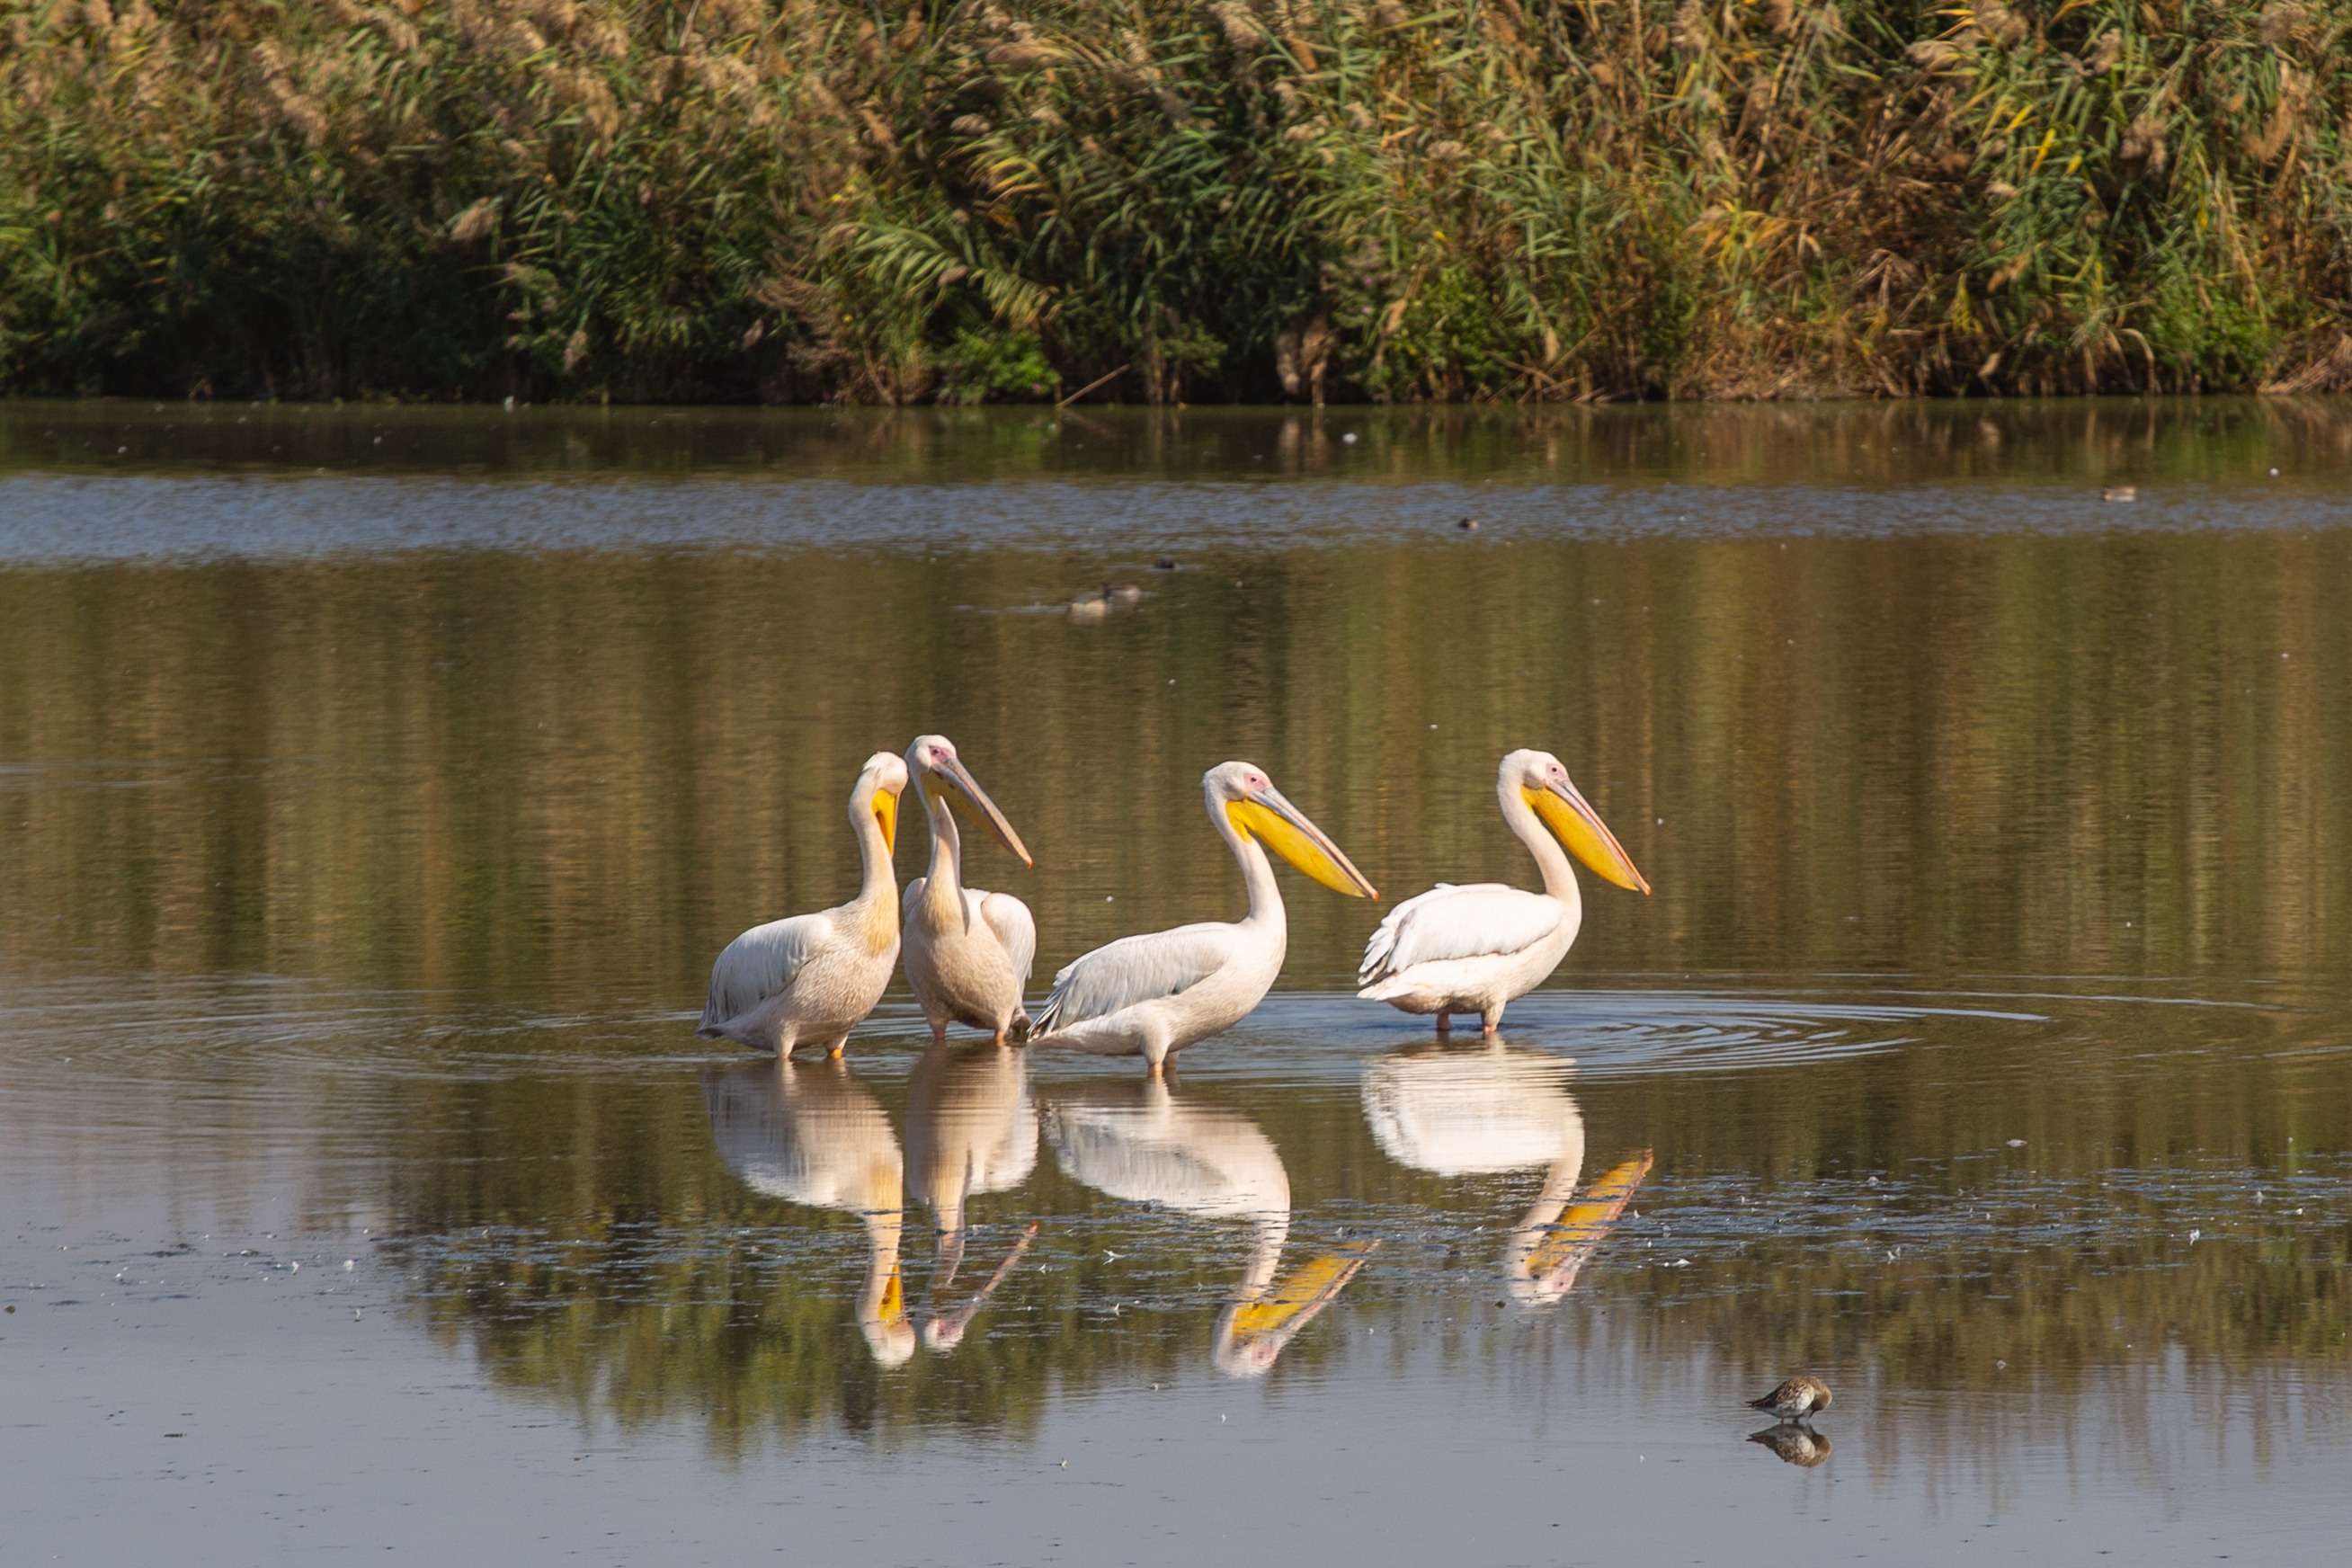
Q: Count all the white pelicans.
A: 4